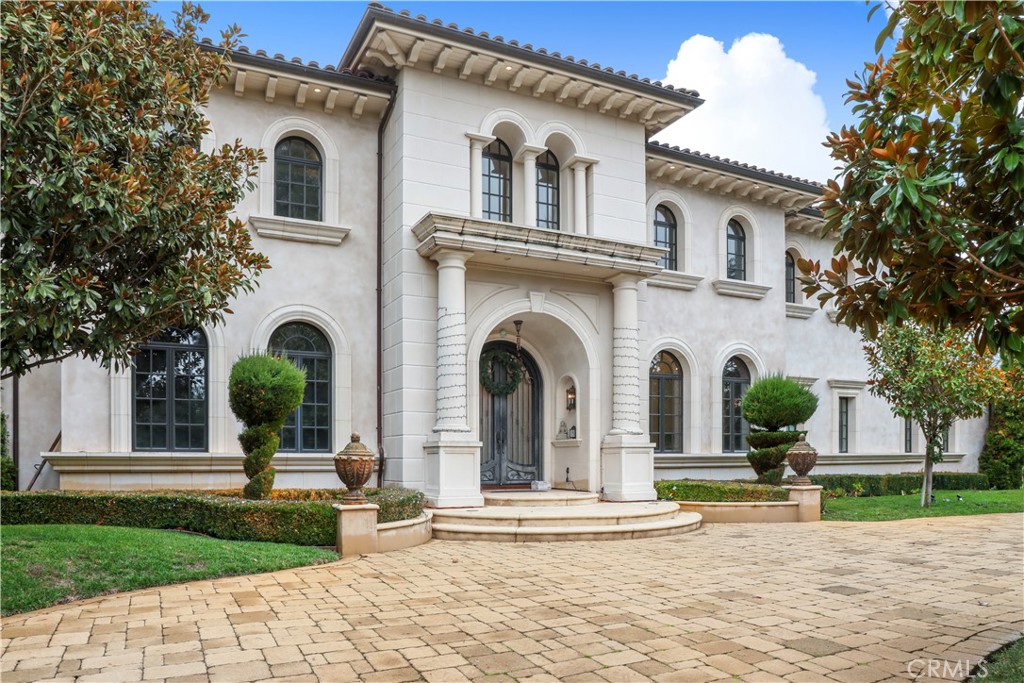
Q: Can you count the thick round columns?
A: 2